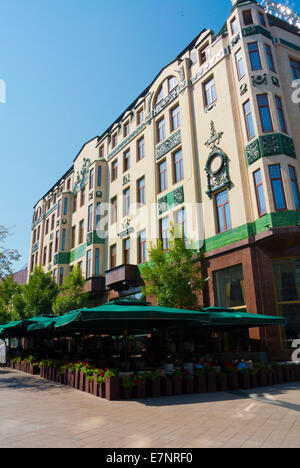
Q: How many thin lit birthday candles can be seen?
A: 0